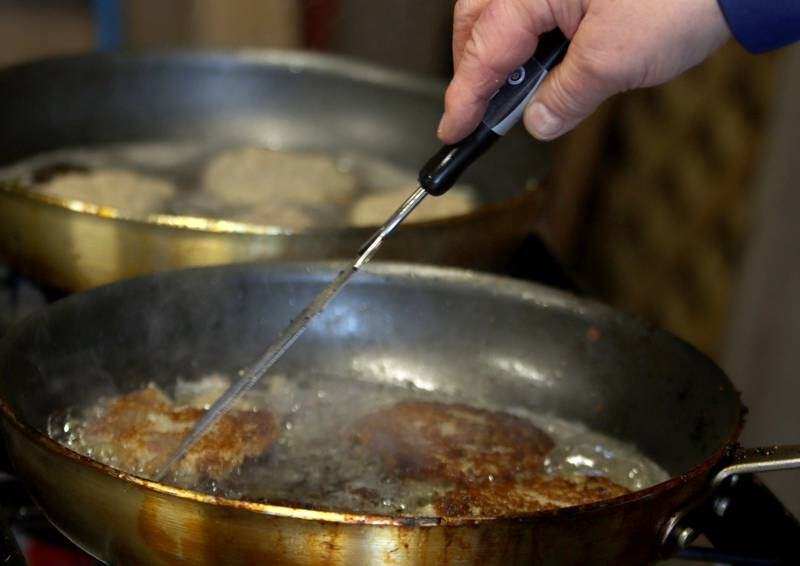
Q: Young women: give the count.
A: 0